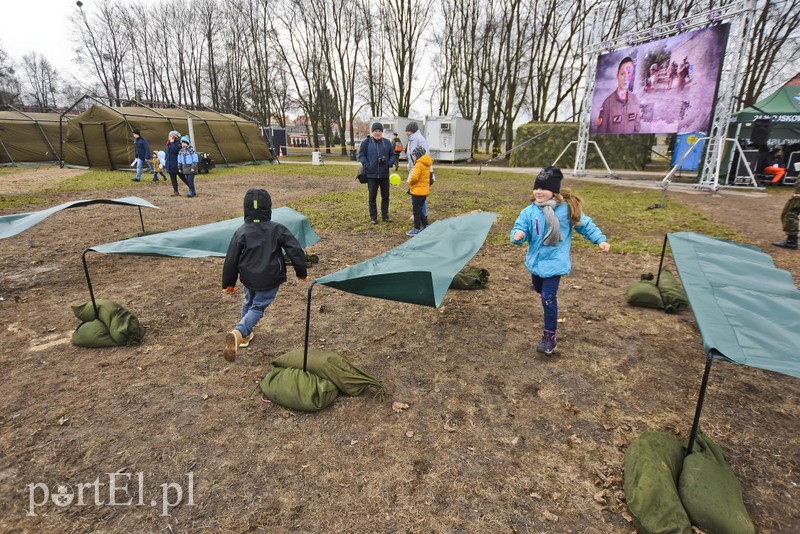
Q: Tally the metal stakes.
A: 5